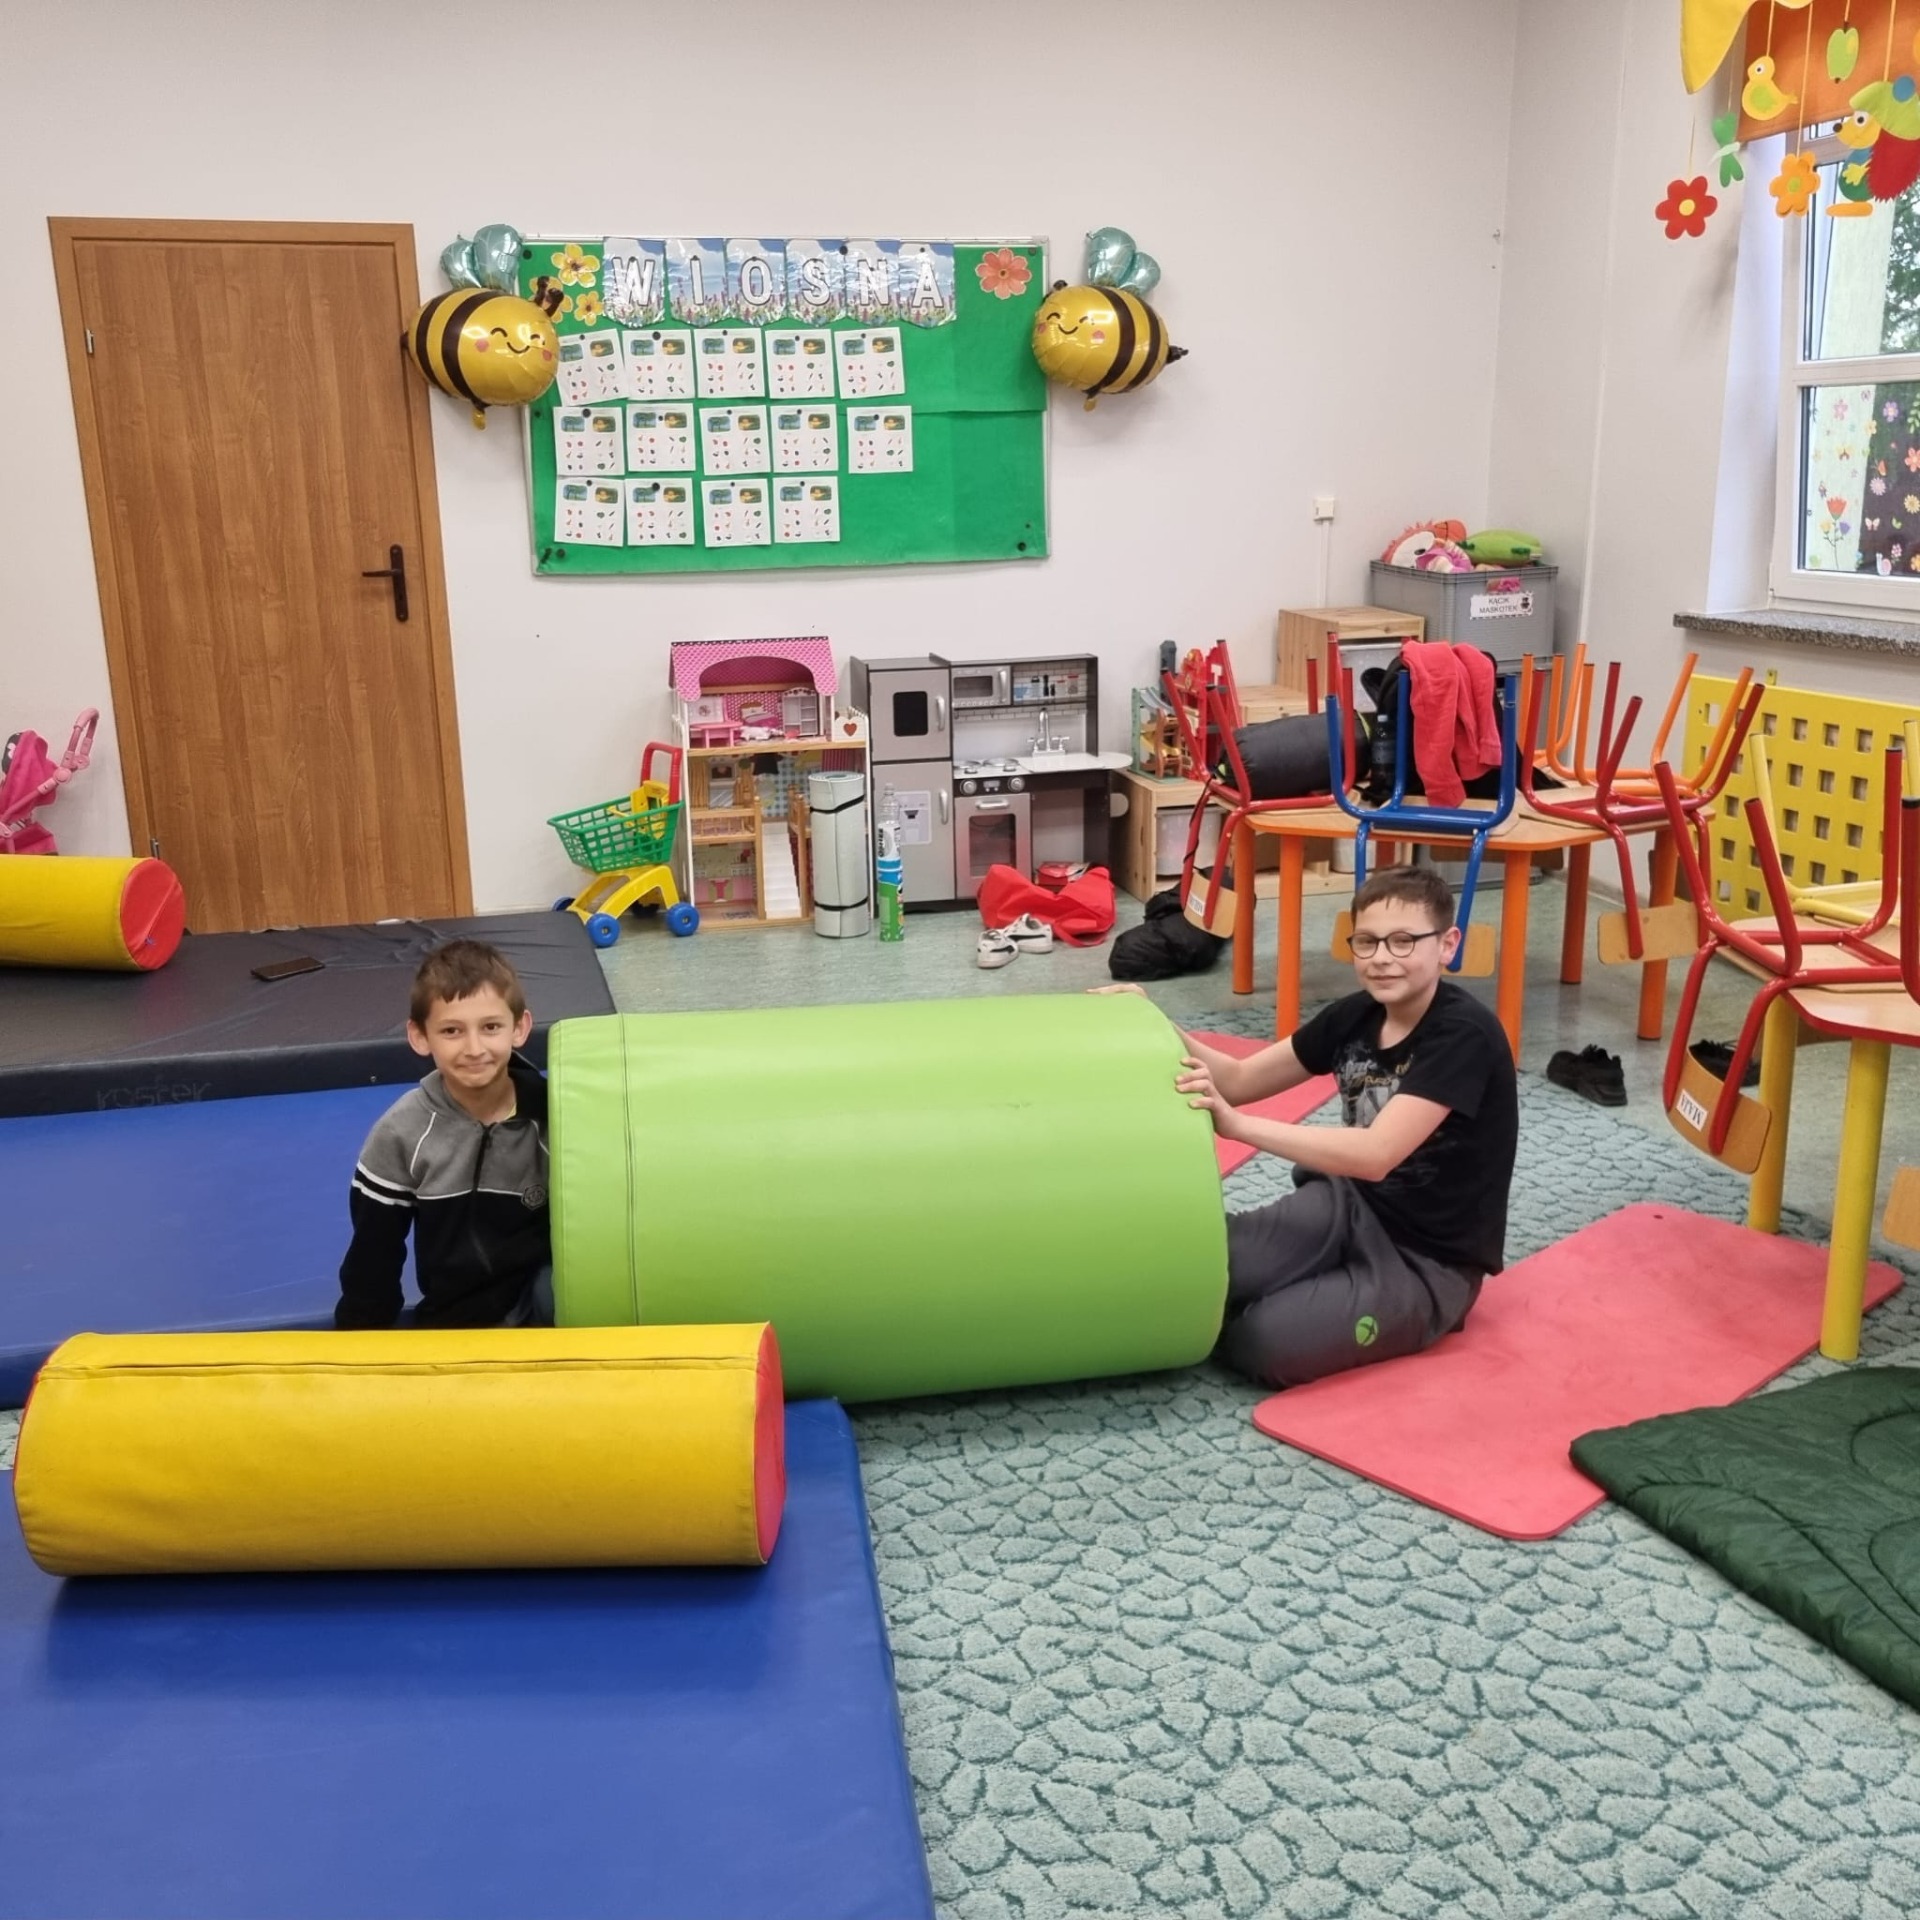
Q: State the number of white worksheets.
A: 14